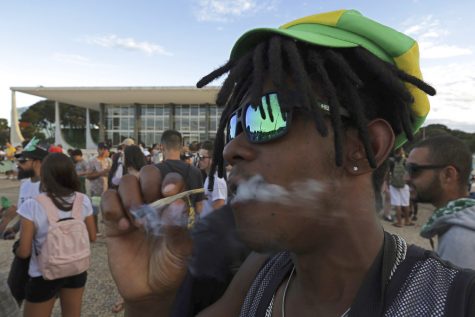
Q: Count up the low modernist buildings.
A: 1